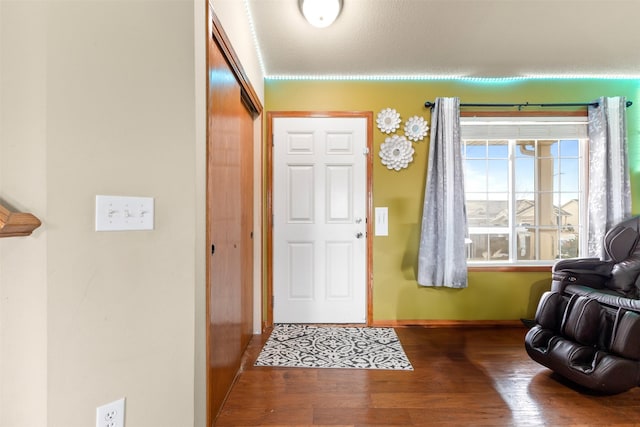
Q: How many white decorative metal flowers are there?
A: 3